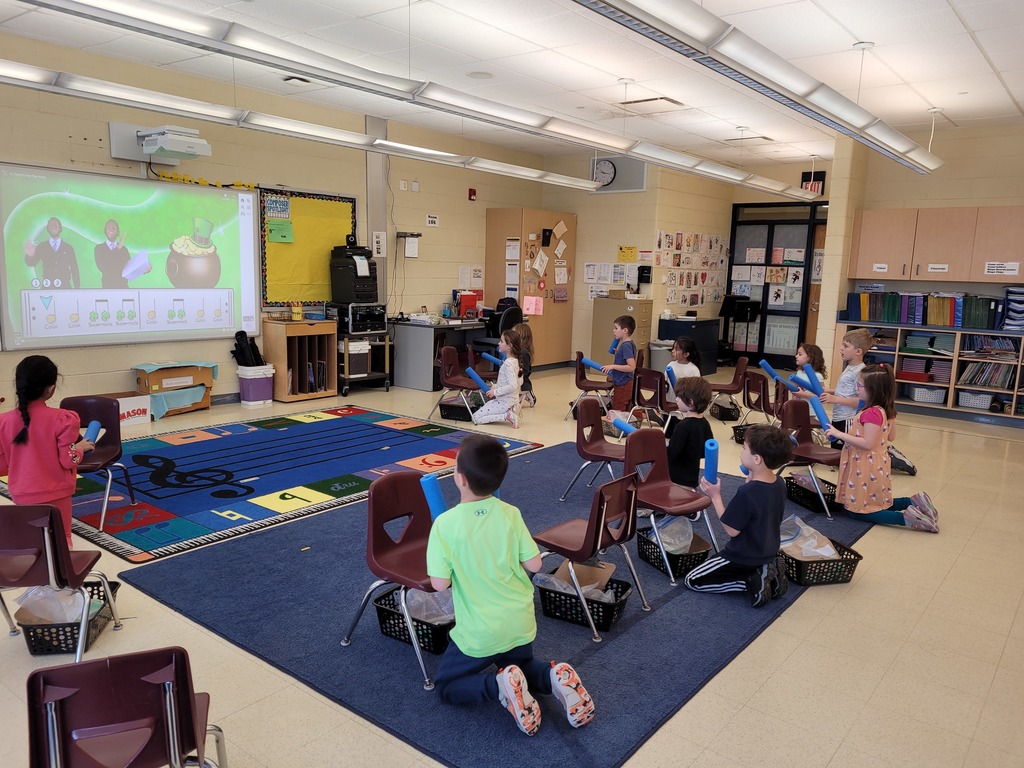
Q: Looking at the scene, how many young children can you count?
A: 11